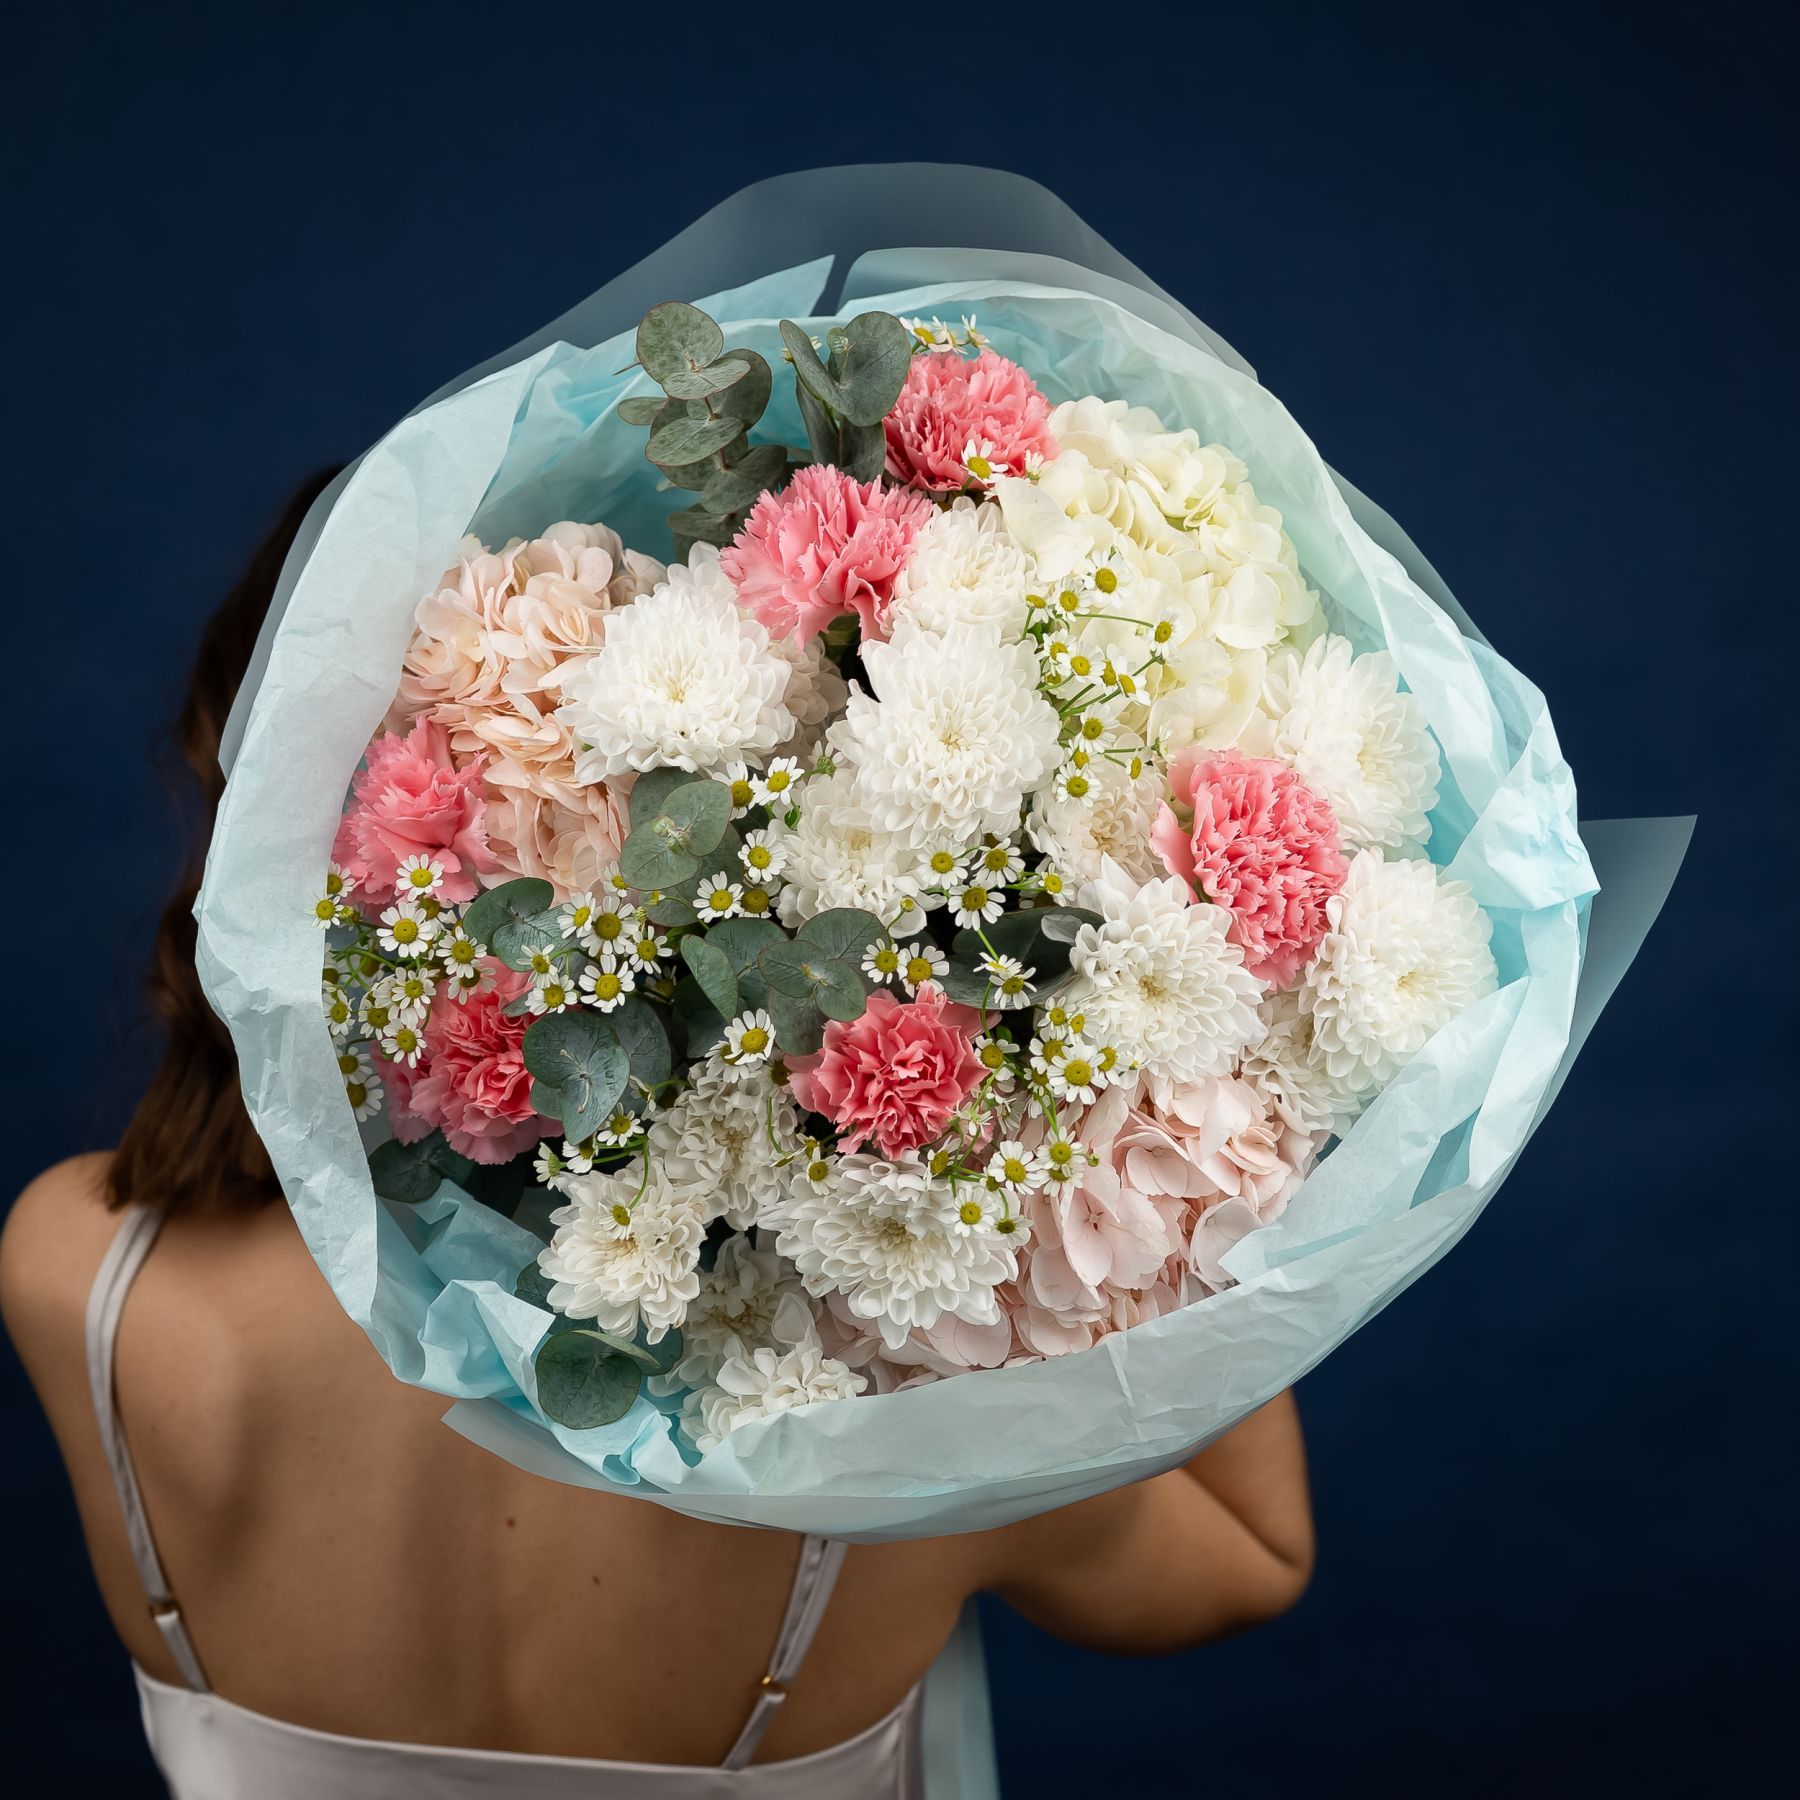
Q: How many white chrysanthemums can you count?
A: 14